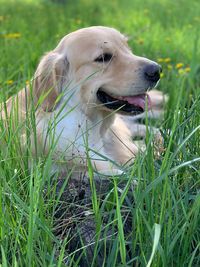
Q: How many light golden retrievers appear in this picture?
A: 1